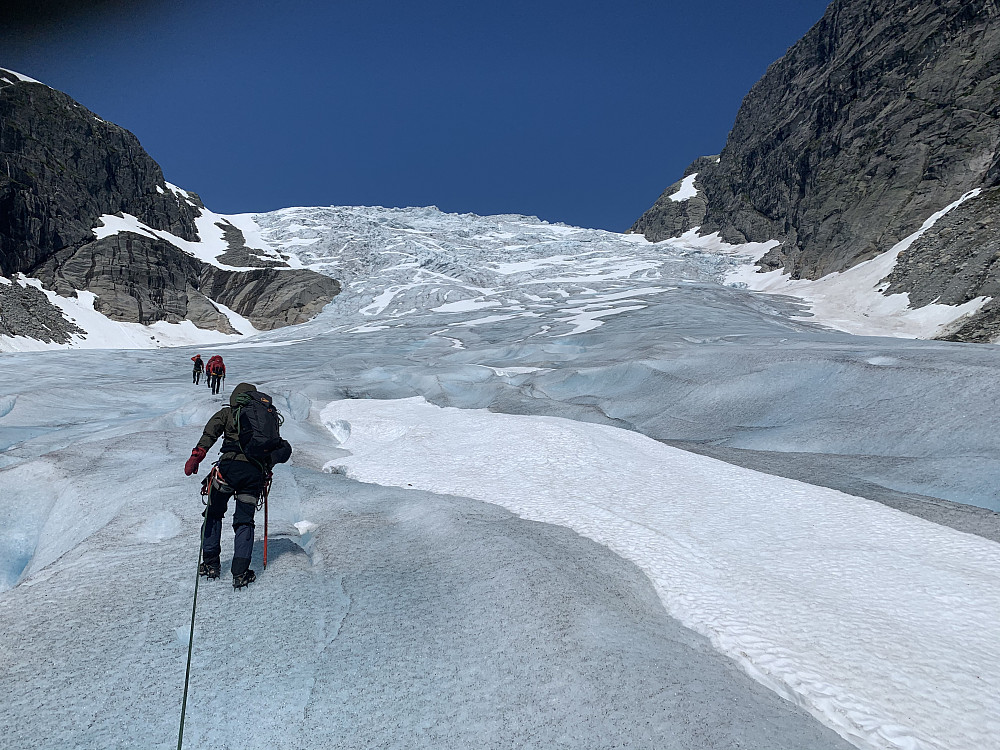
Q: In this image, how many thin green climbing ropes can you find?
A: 1